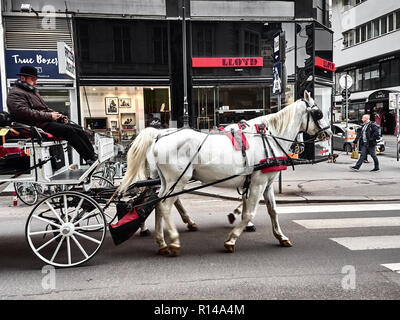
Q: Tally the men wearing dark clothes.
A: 2